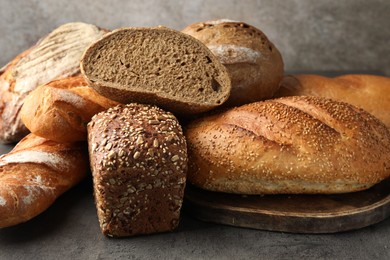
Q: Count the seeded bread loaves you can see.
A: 2